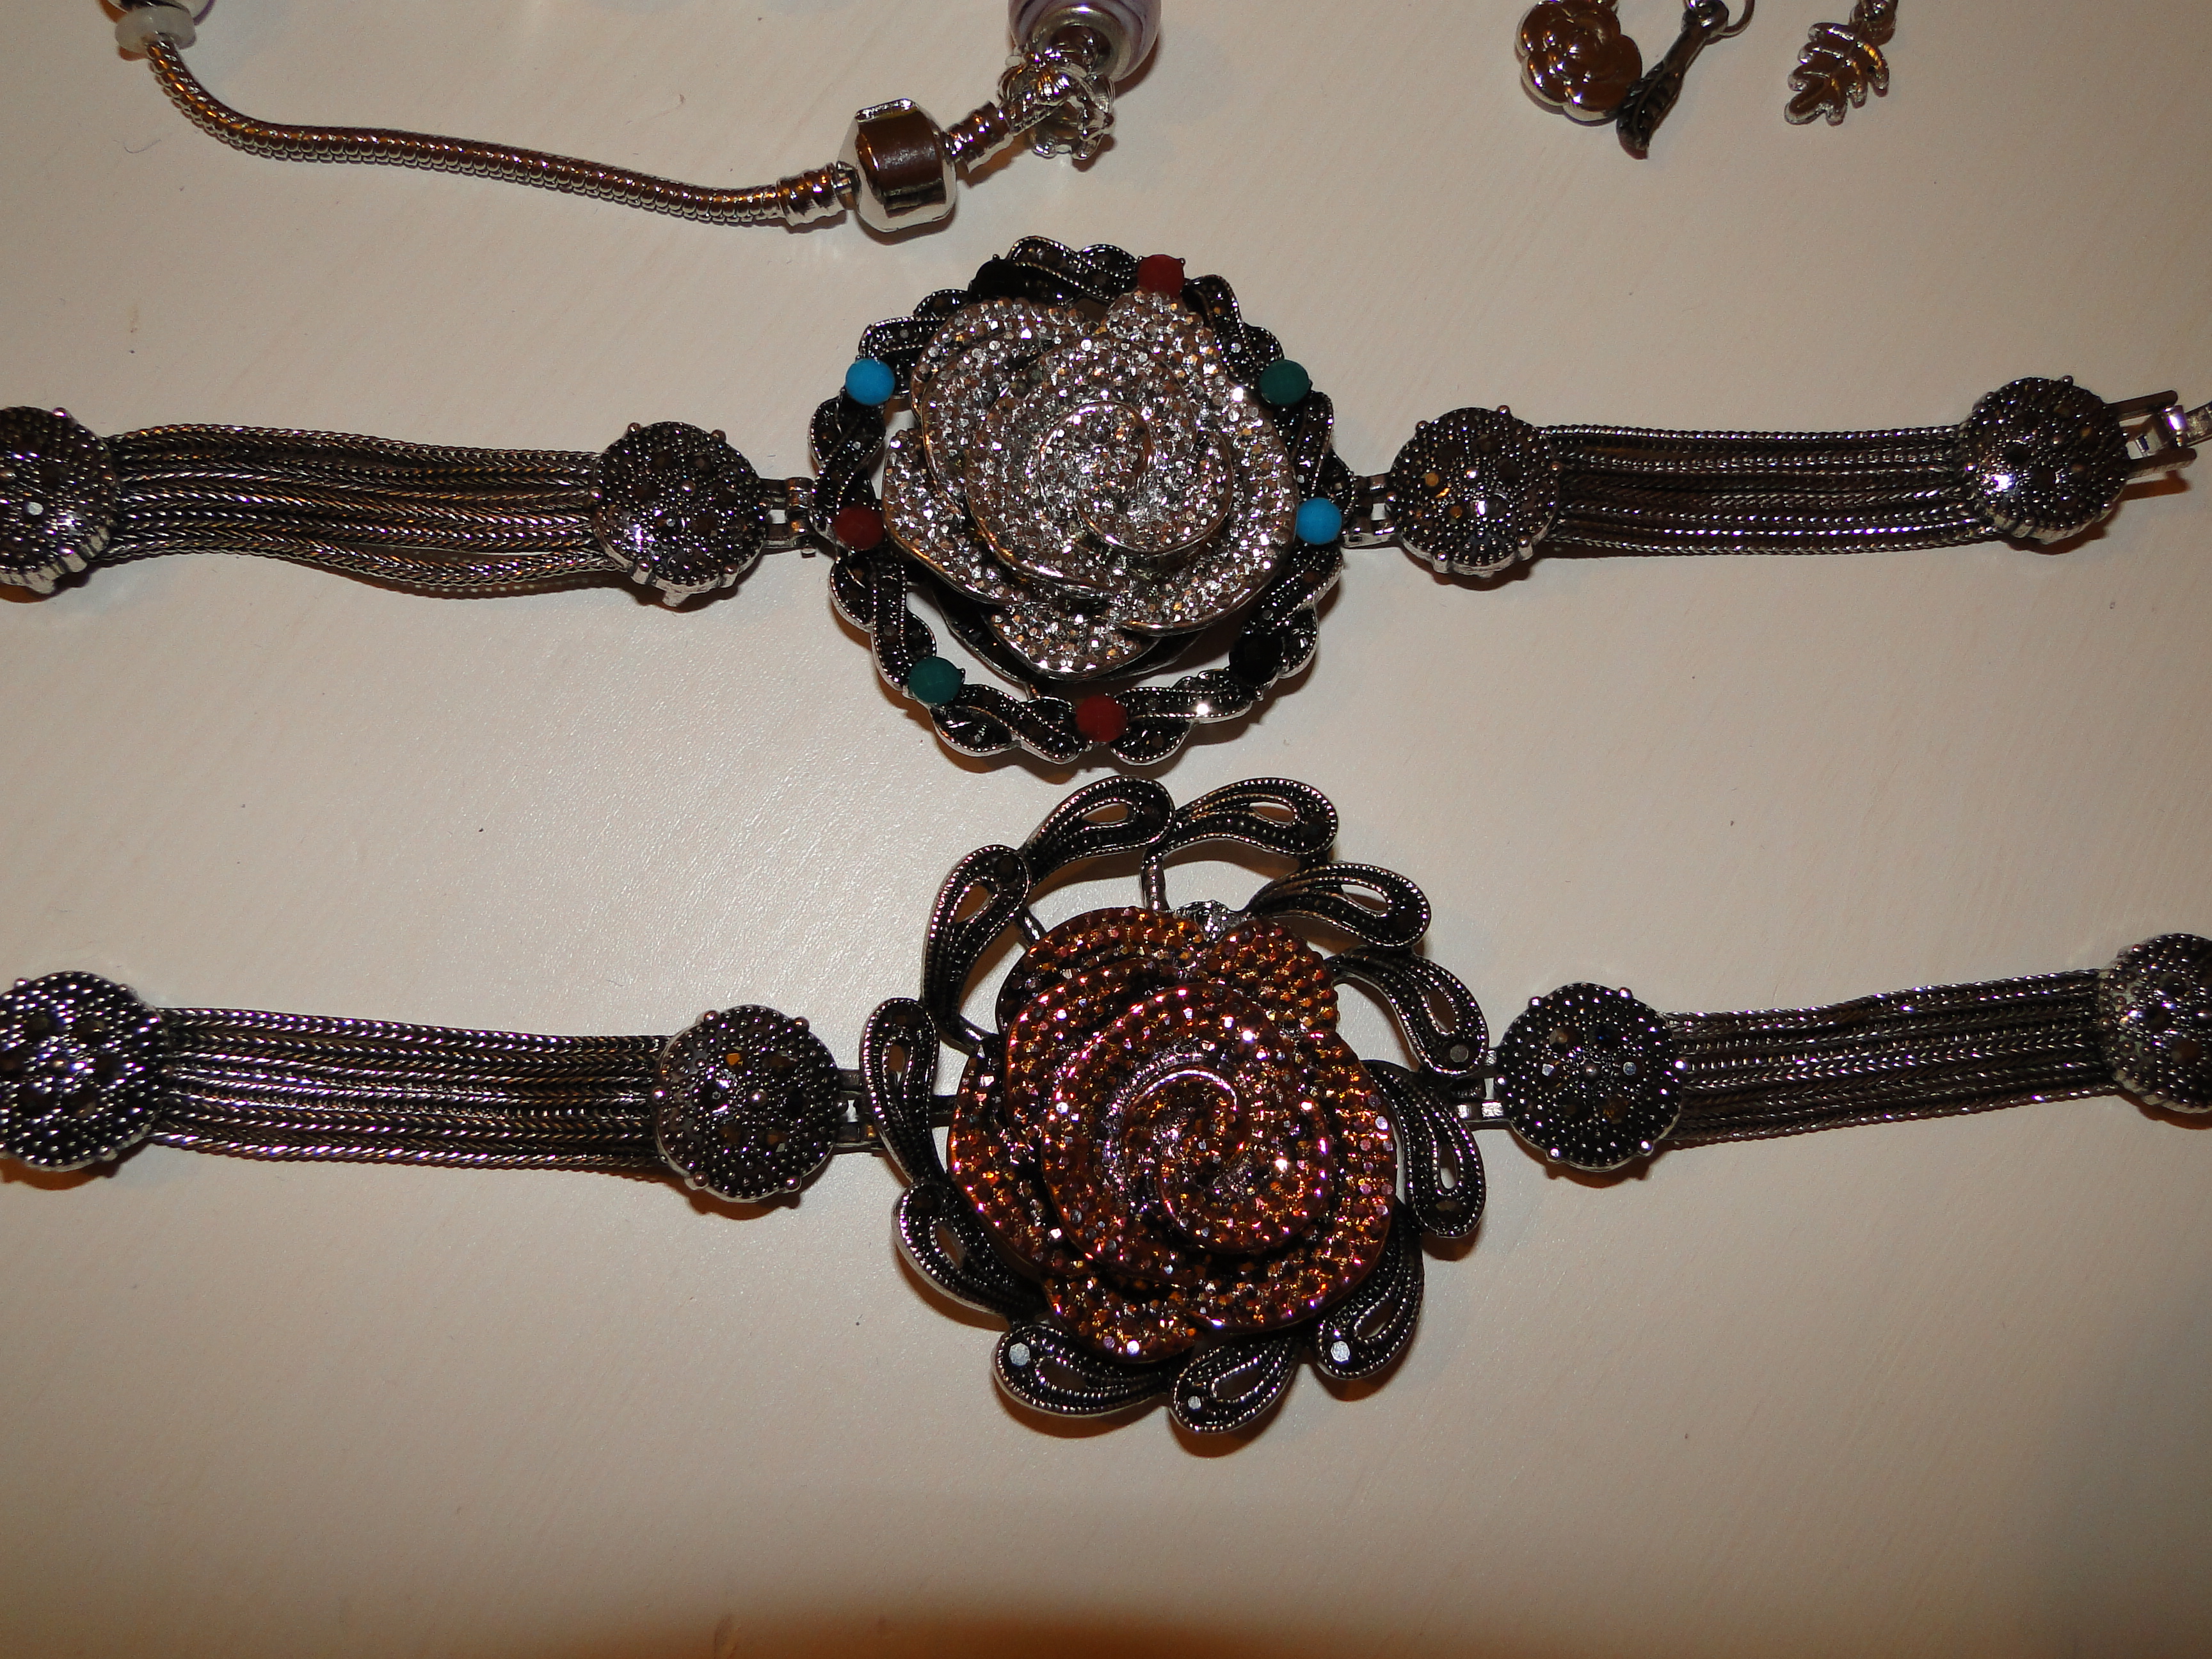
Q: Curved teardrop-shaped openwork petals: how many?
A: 11